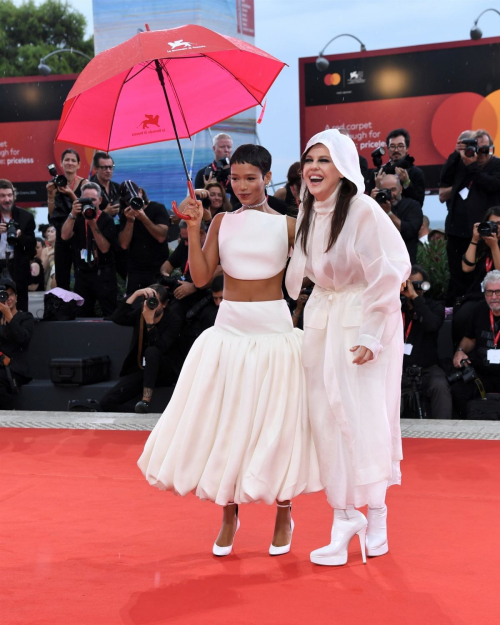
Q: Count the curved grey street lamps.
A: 3